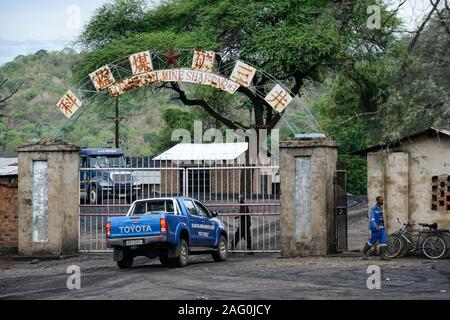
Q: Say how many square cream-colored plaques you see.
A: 6